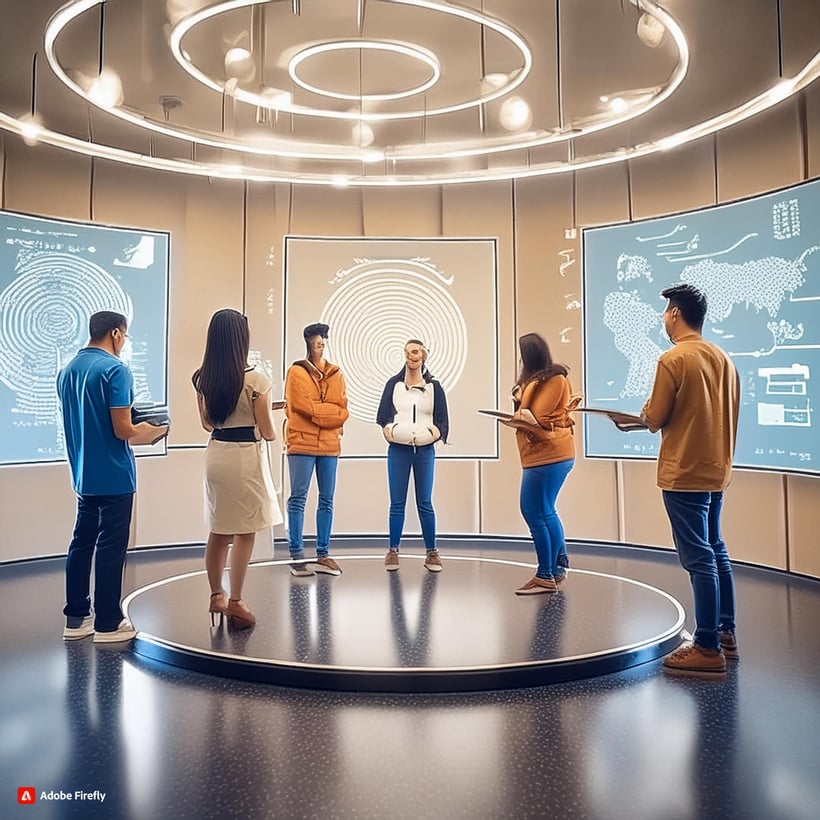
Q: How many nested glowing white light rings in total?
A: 4